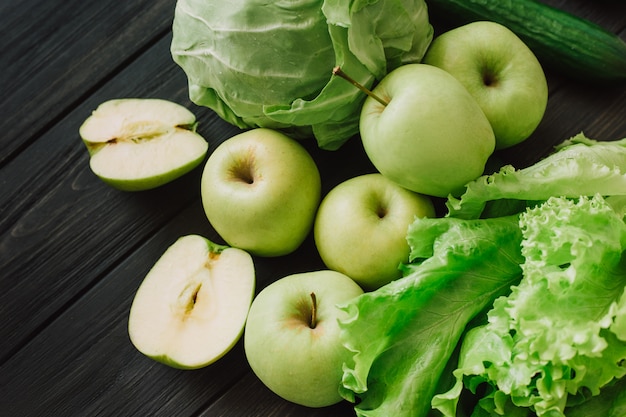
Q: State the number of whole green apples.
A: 5